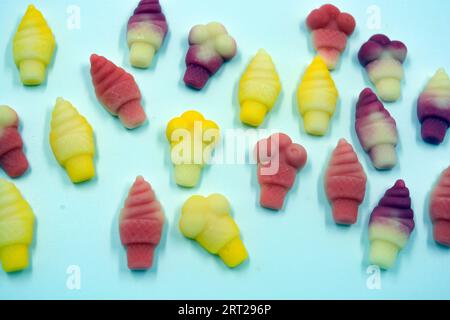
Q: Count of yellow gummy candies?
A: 7